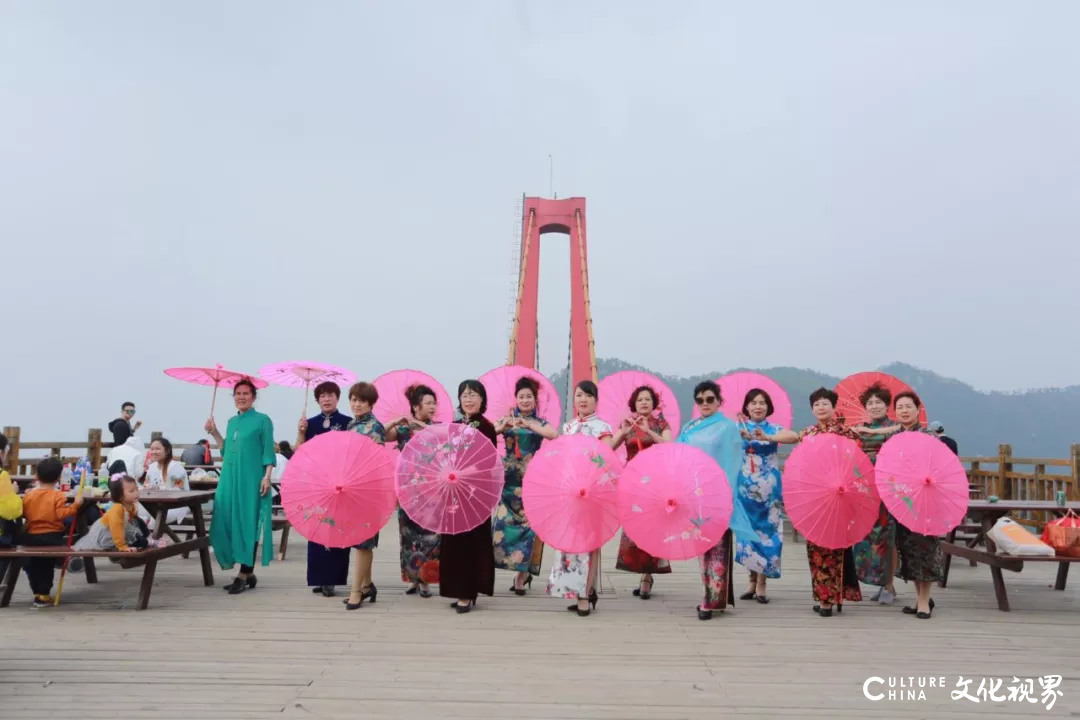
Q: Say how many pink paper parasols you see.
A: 12